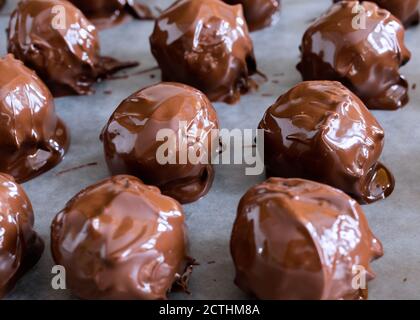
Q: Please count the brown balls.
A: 12